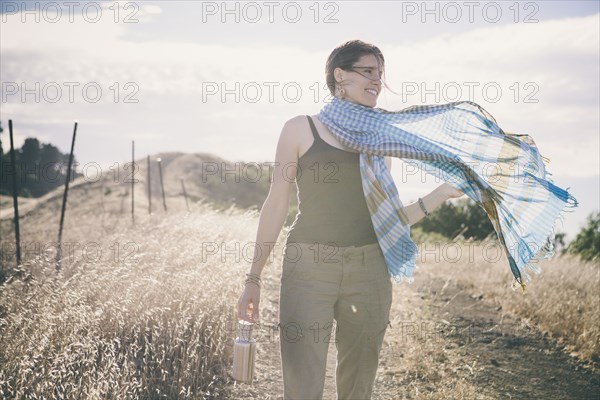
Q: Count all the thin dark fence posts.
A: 6